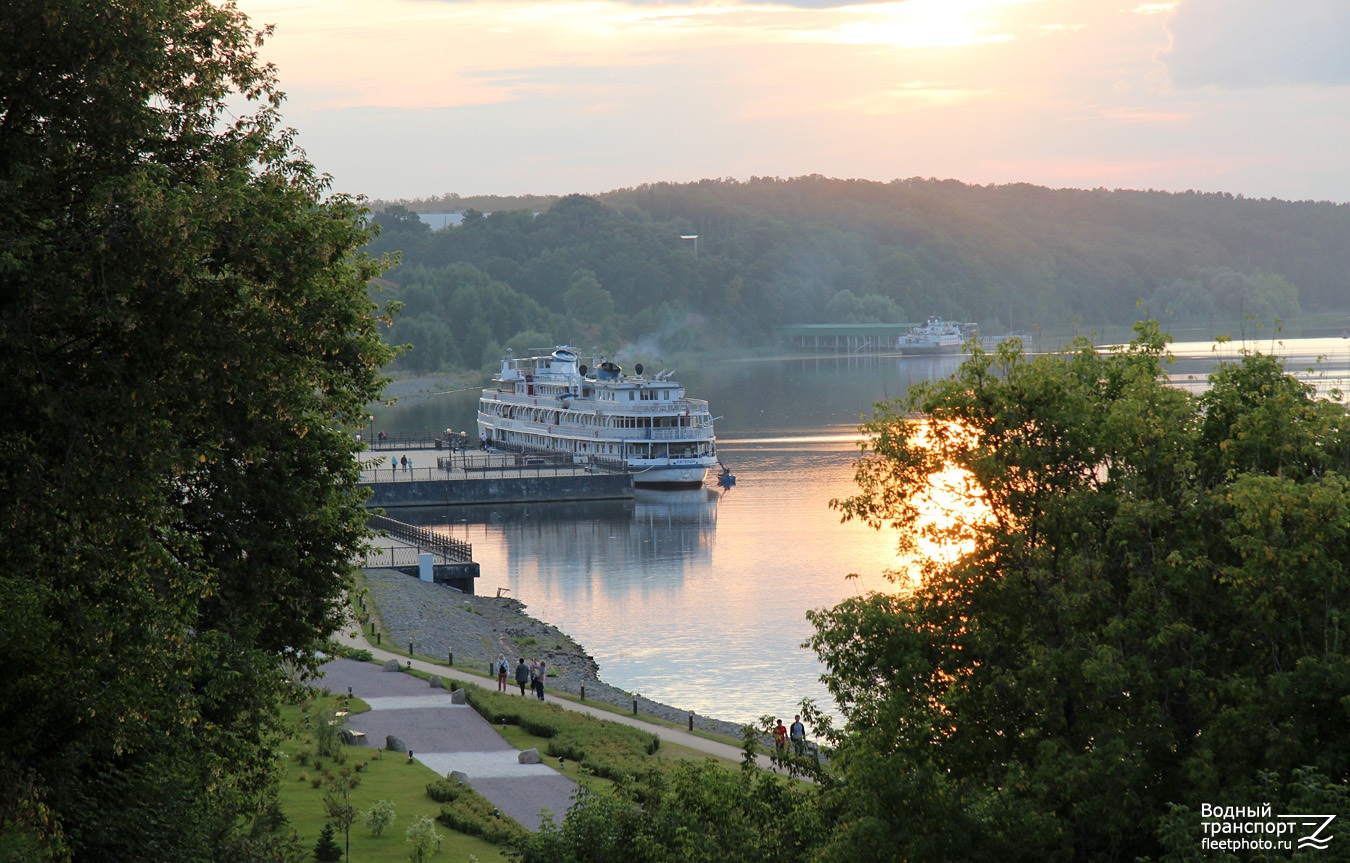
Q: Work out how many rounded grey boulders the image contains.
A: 7